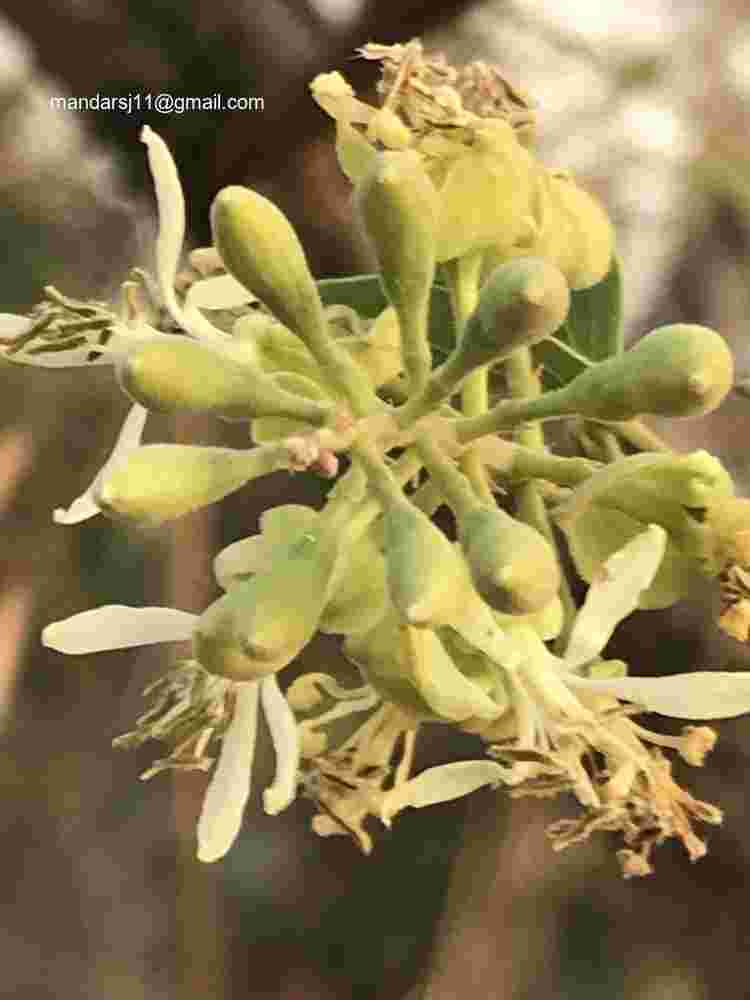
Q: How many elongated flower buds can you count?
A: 9